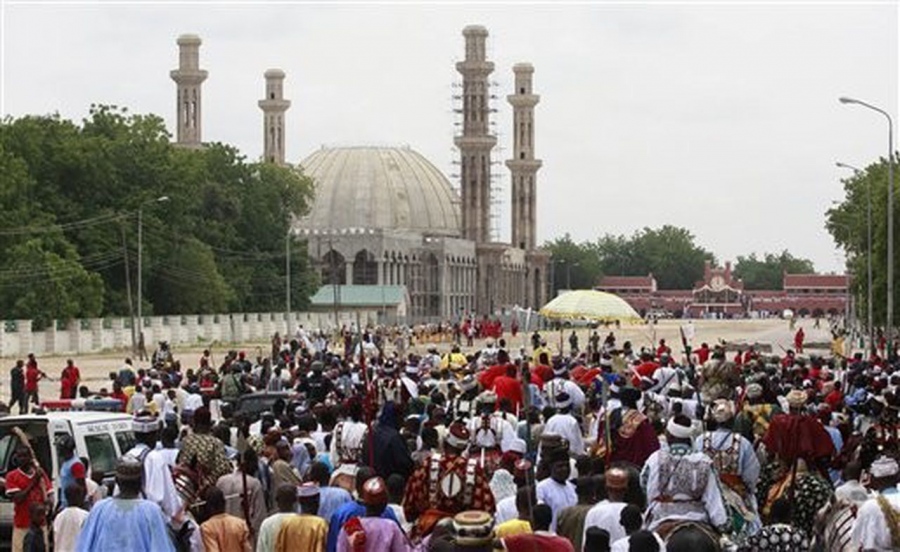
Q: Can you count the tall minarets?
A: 4